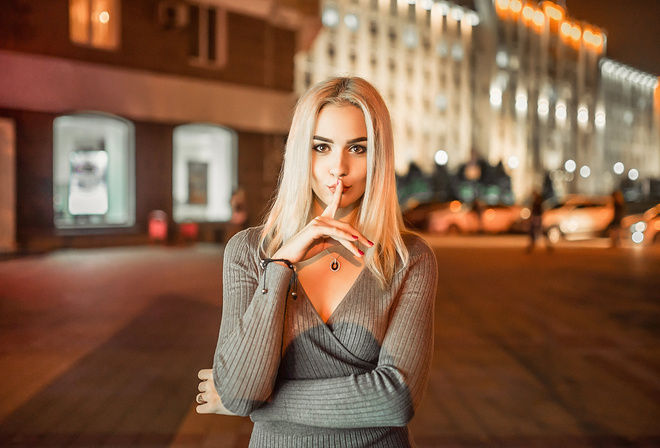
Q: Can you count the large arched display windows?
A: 2